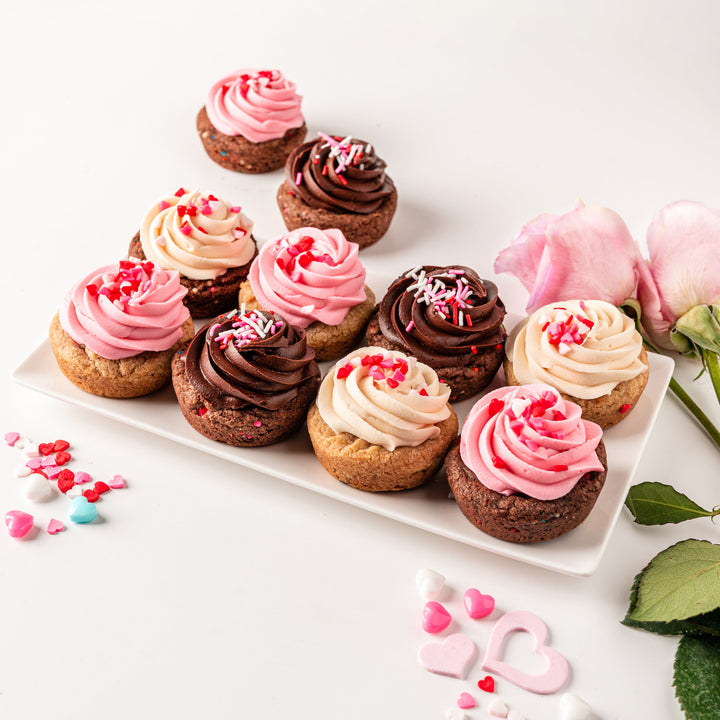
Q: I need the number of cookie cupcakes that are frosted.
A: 10